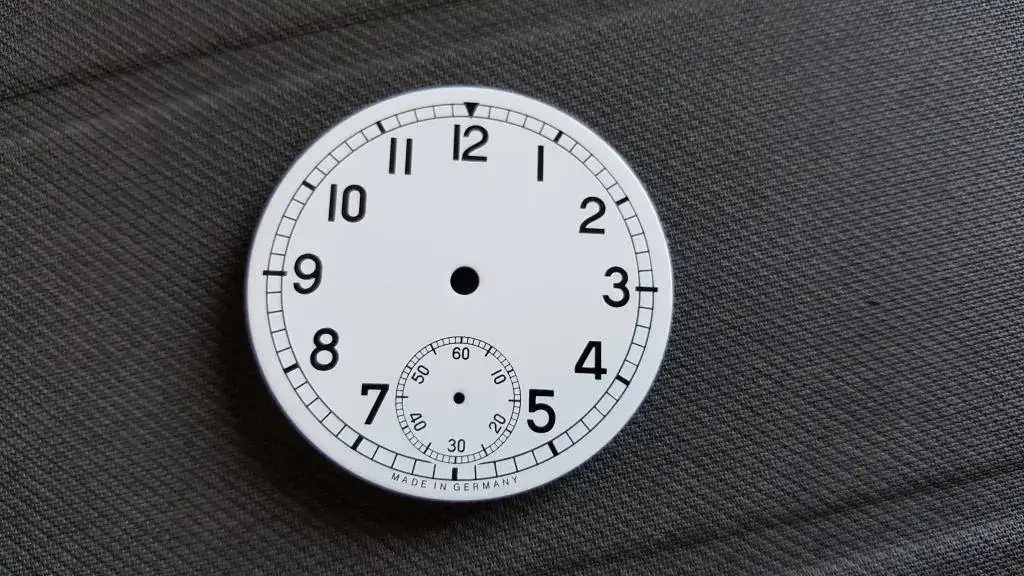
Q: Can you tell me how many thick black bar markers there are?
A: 11